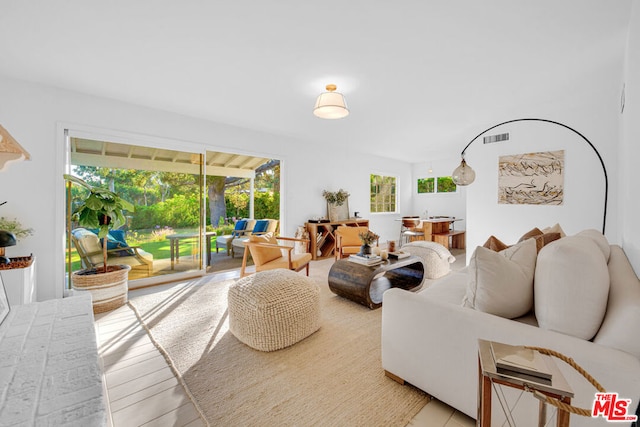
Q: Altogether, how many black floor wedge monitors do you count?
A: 0